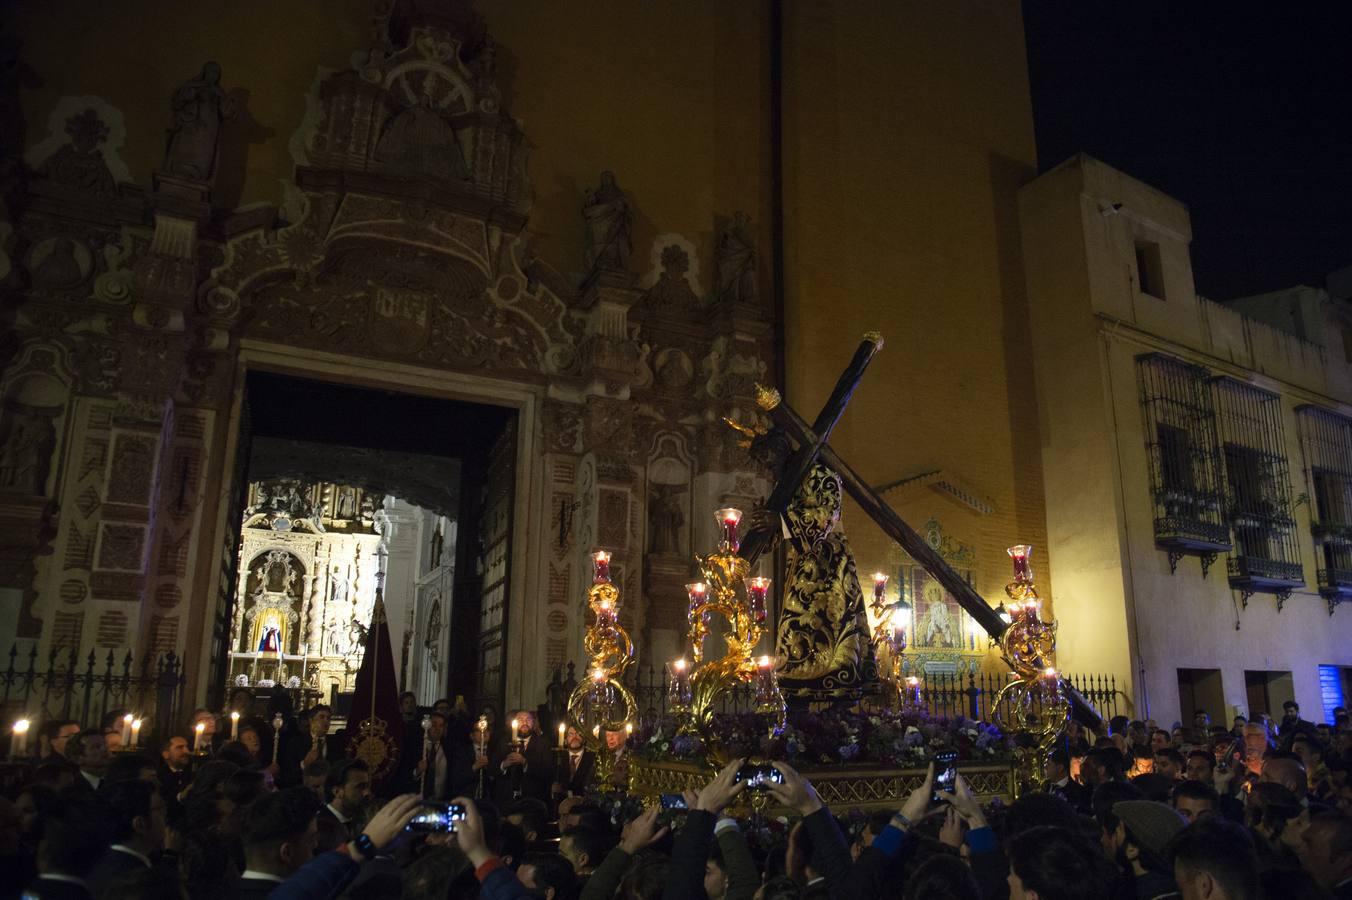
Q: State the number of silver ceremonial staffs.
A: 3